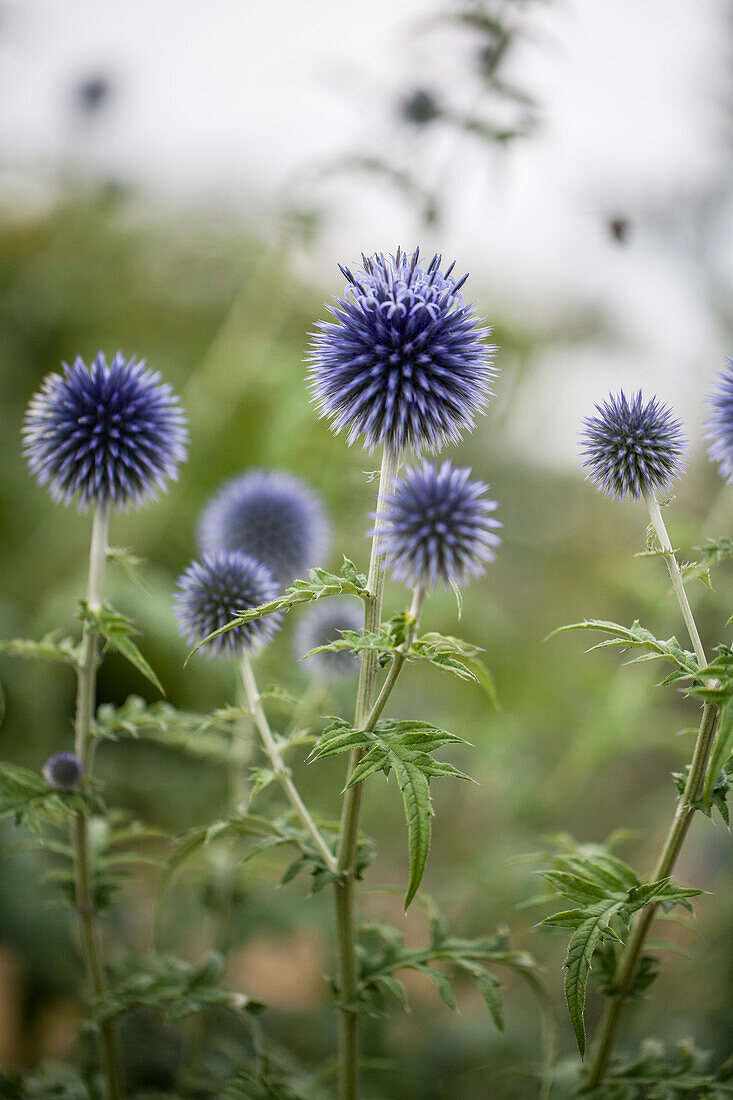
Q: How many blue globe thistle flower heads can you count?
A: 9